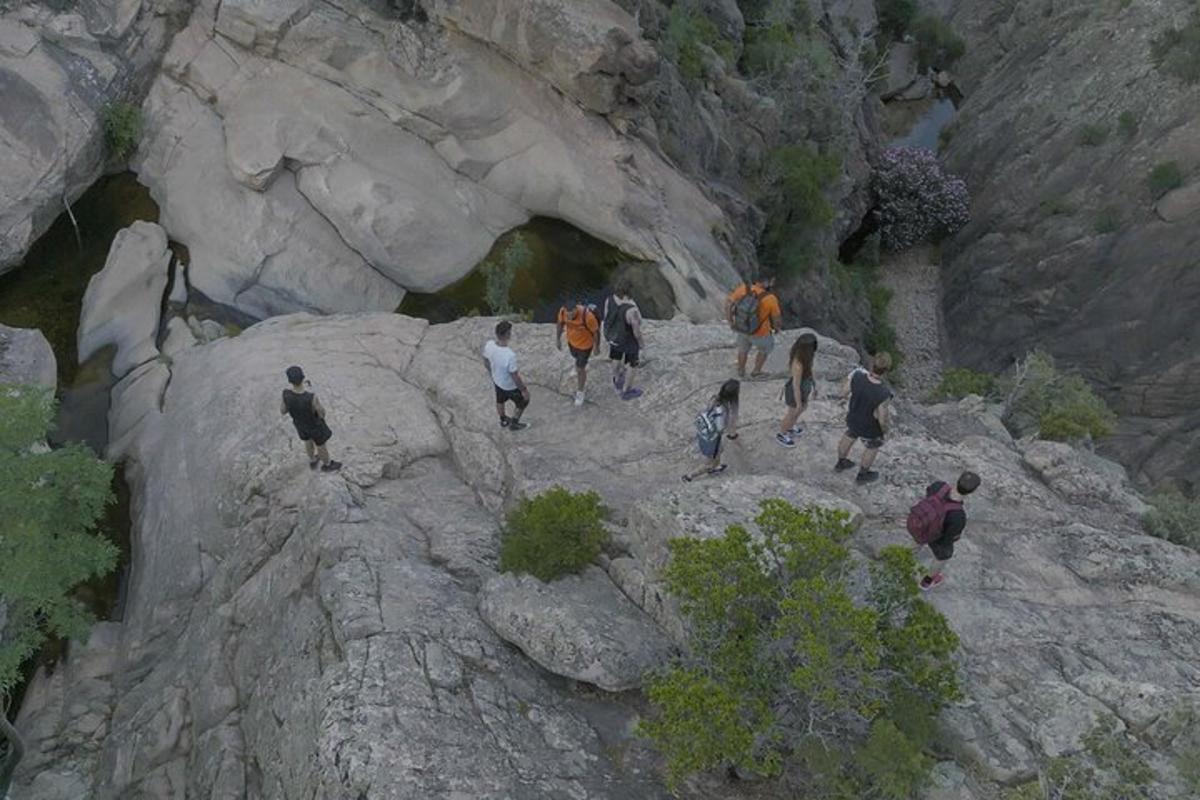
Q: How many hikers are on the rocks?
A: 9